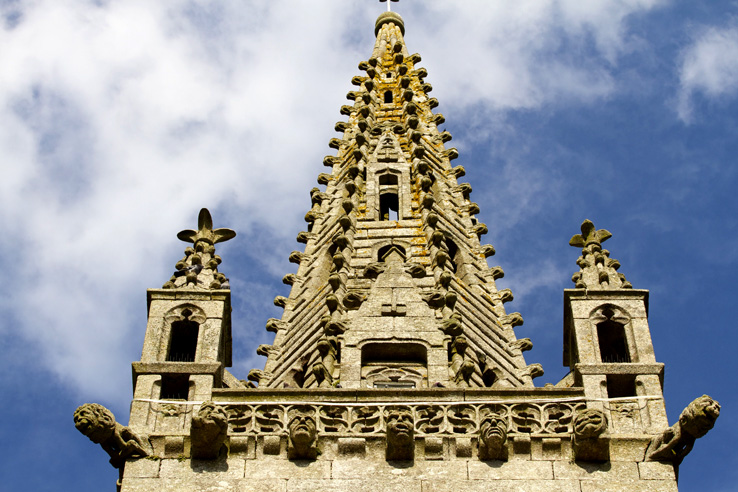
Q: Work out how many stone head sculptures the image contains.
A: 7